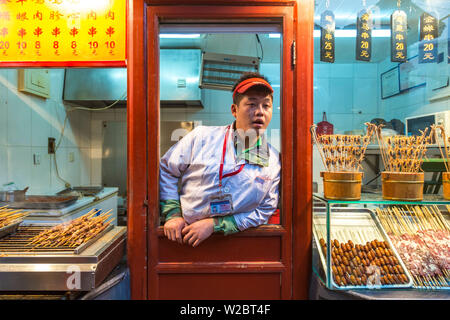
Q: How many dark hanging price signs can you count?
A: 4